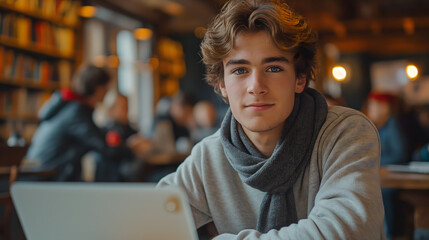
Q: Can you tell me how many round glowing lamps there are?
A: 2